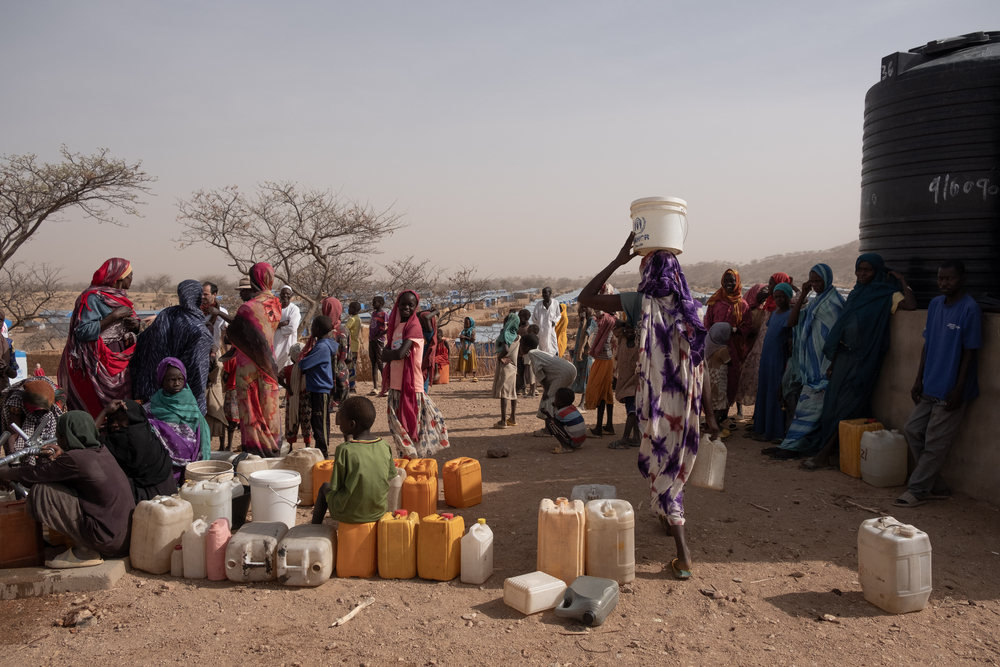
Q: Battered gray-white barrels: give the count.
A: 2